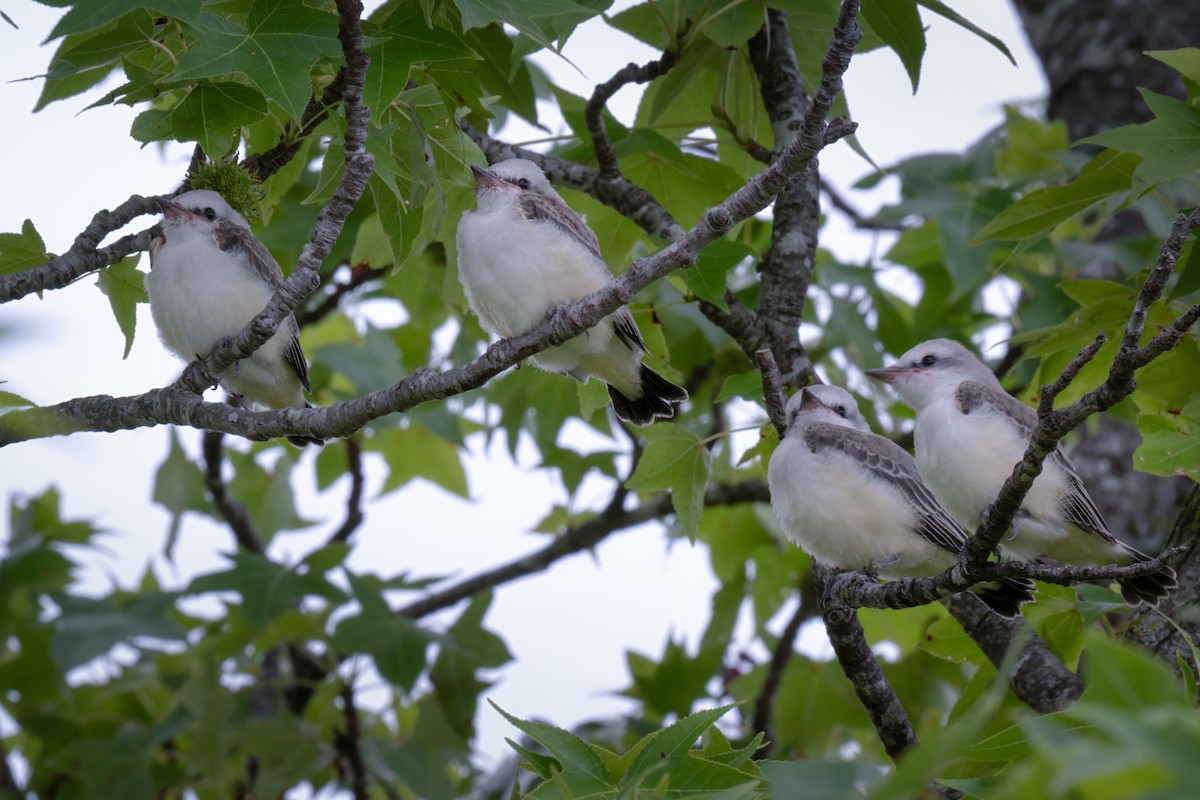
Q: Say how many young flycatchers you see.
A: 4